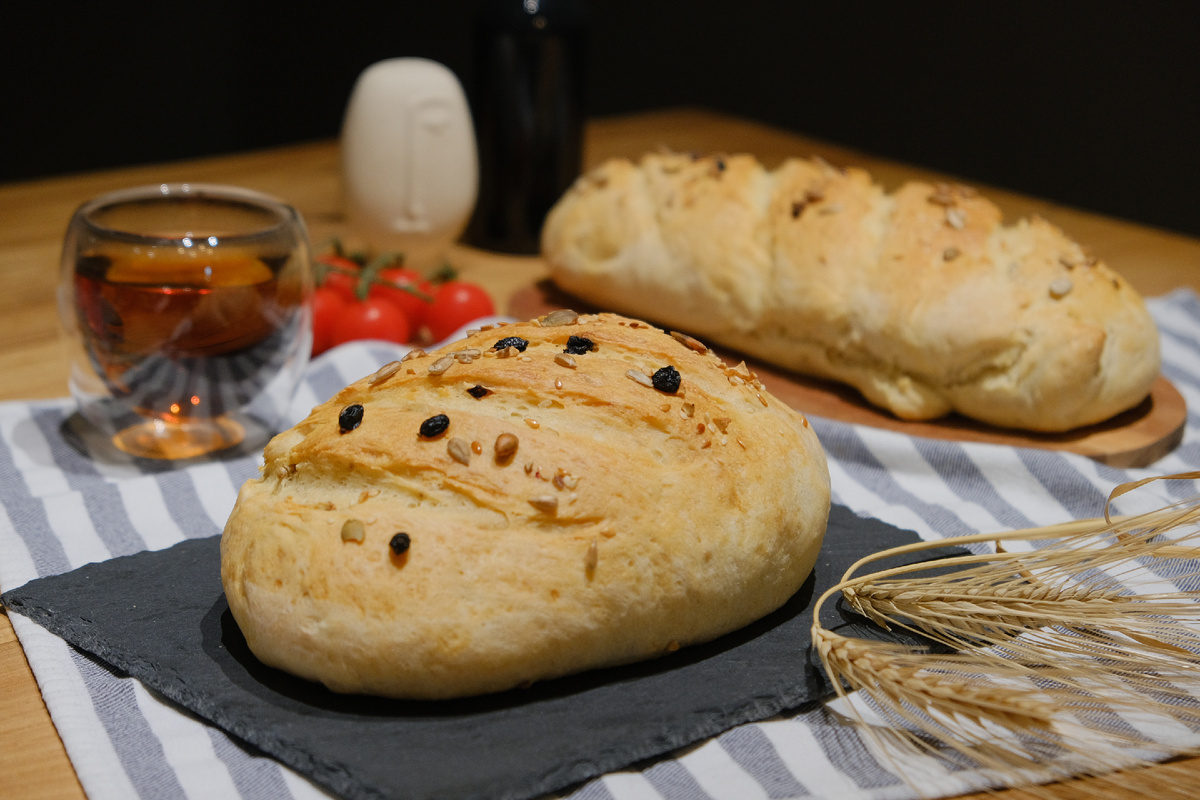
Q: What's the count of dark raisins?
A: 7